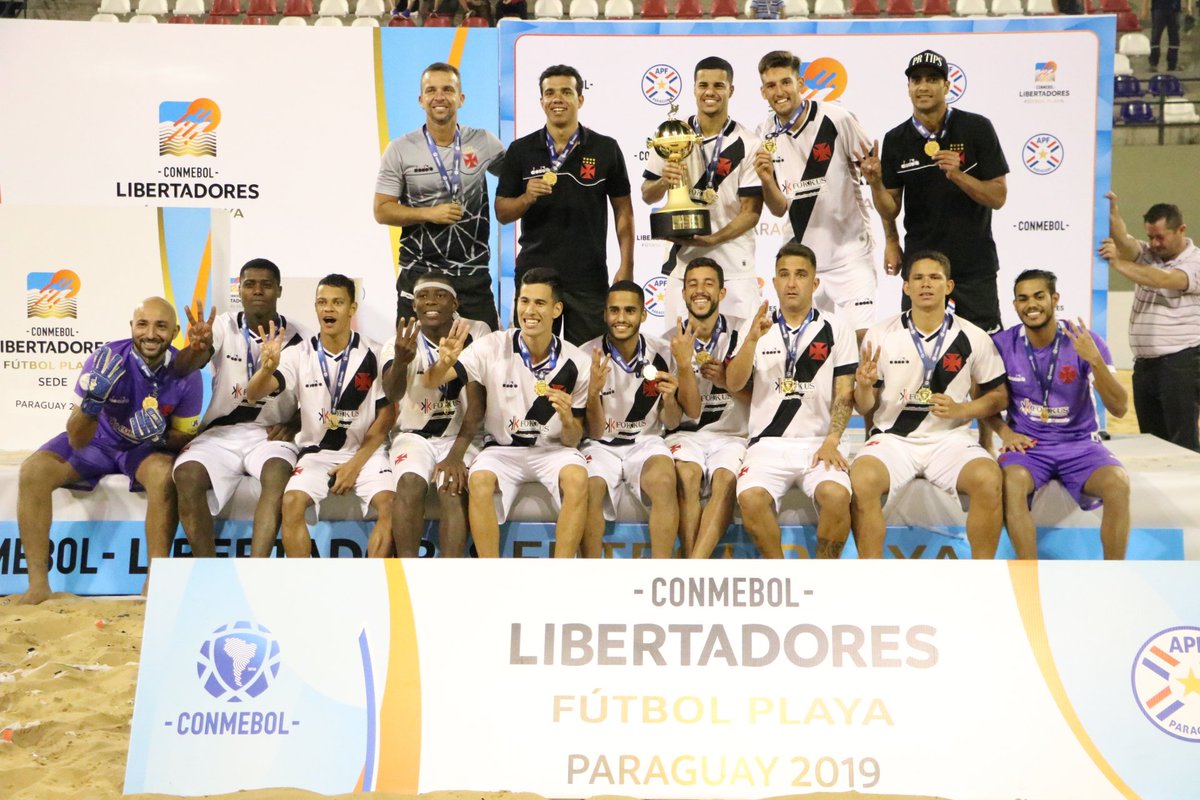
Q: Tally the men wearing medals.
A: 15